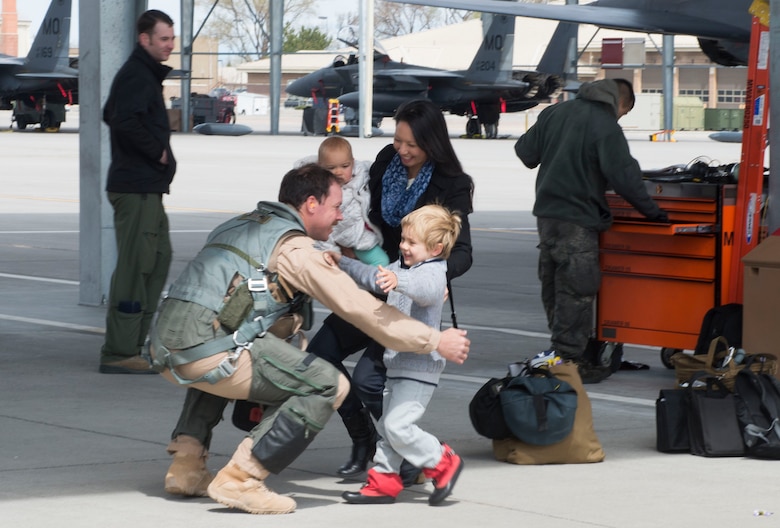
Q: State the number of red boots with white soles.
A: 0